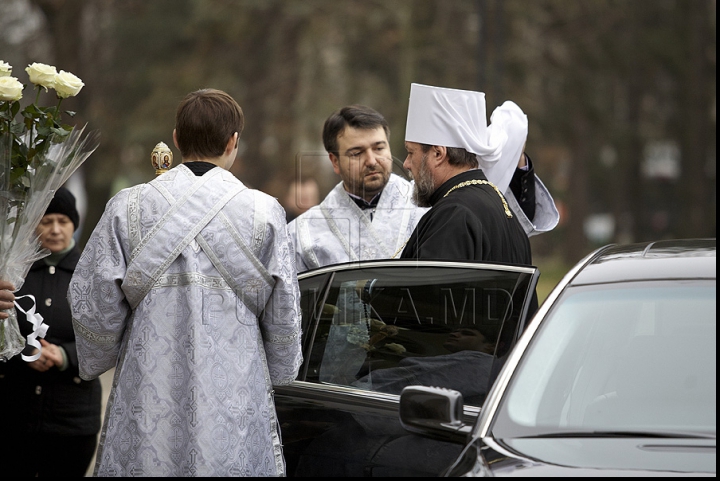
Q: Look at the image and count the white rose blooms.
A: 4